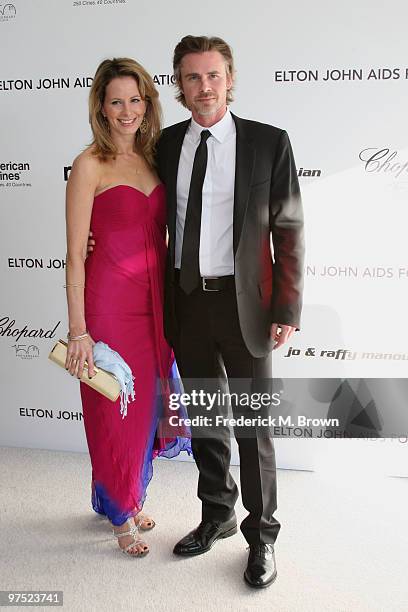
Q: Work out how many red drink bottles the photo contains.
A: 0